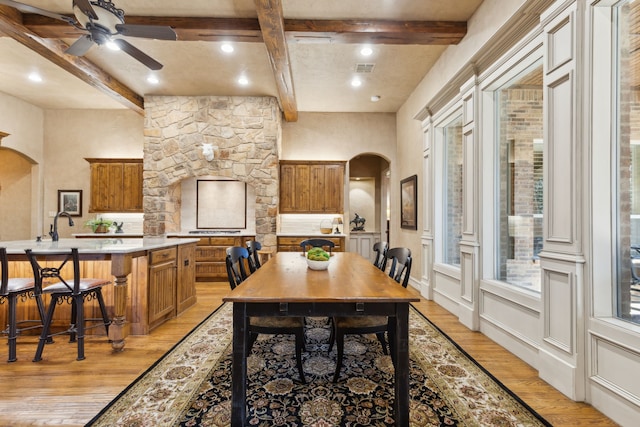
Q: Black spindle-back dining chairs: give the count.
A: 5